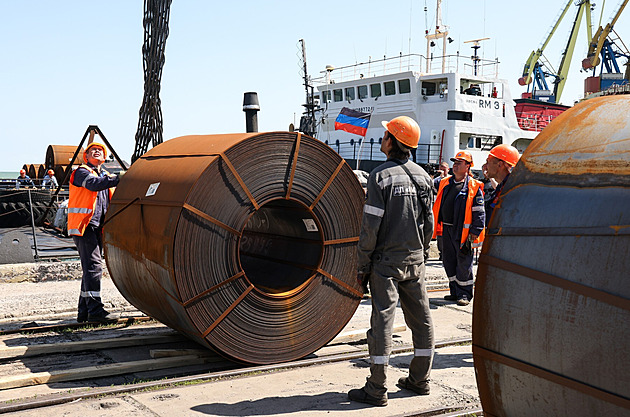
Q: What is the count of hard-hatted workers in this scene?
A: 6